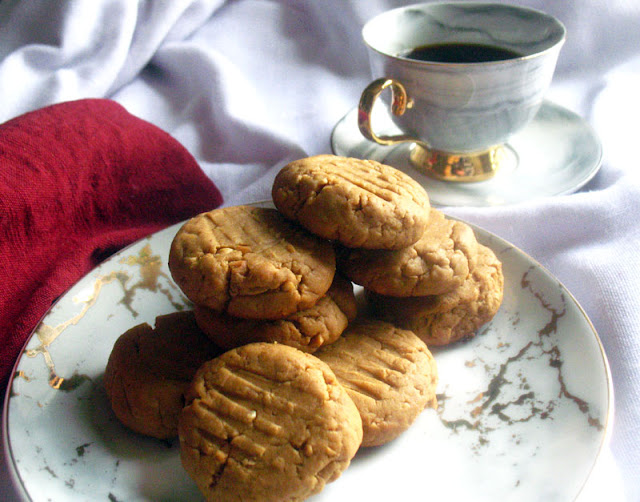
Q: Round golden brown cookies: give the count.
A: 8